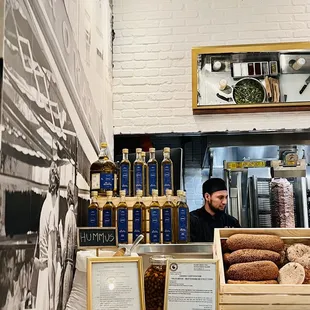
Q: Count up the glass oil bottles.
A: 13